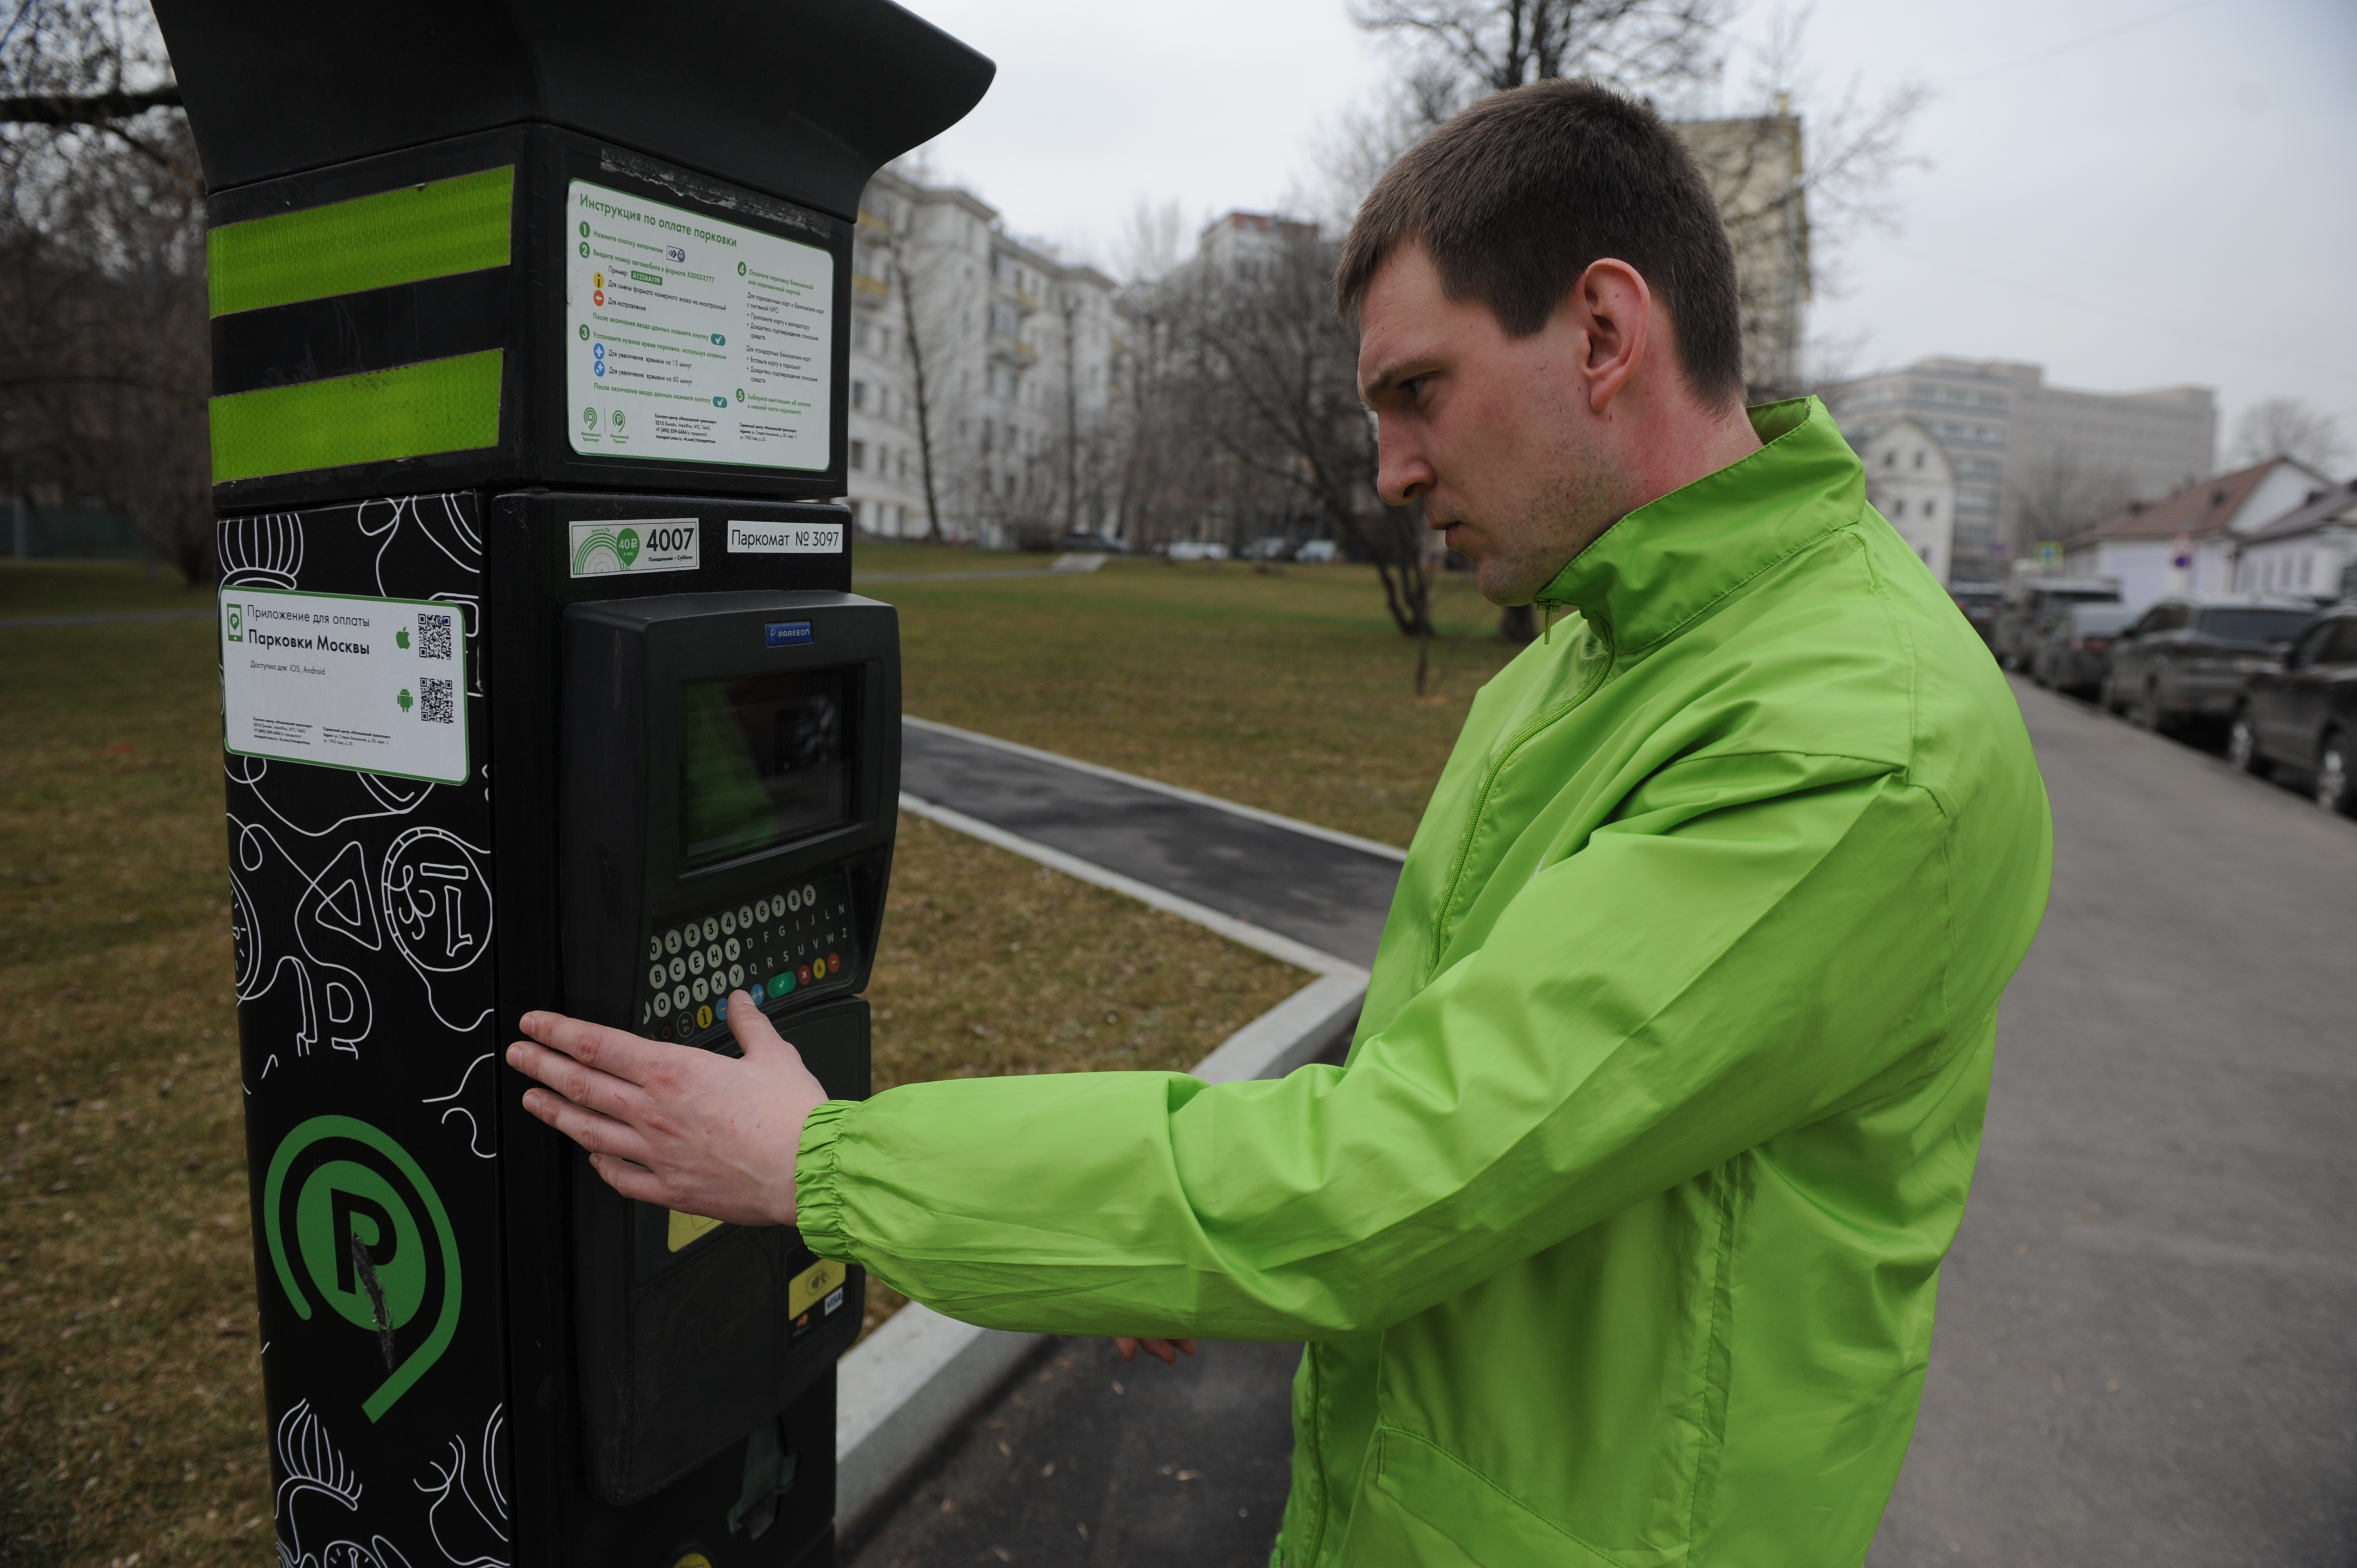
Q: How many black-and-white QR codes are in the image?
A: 2